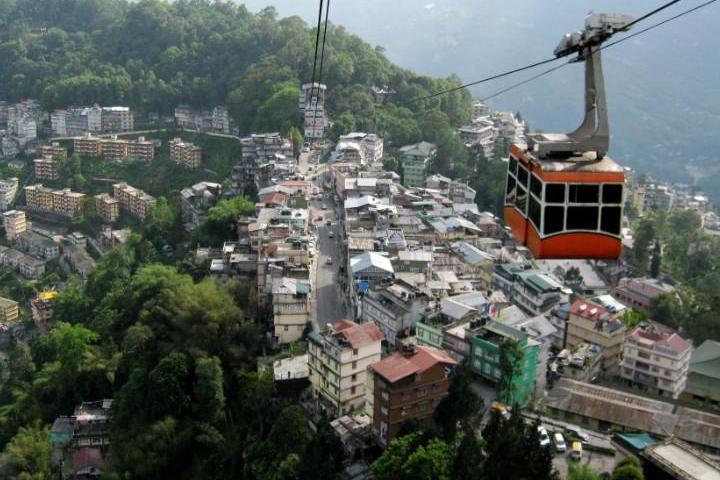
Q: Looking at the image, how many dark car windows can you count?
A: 12